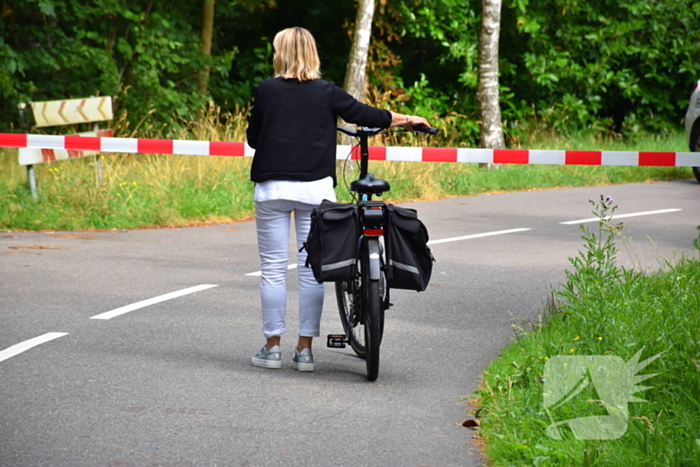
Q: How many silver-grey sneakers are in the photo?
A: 2